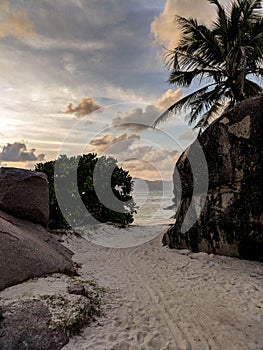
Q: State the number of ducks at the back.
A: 0